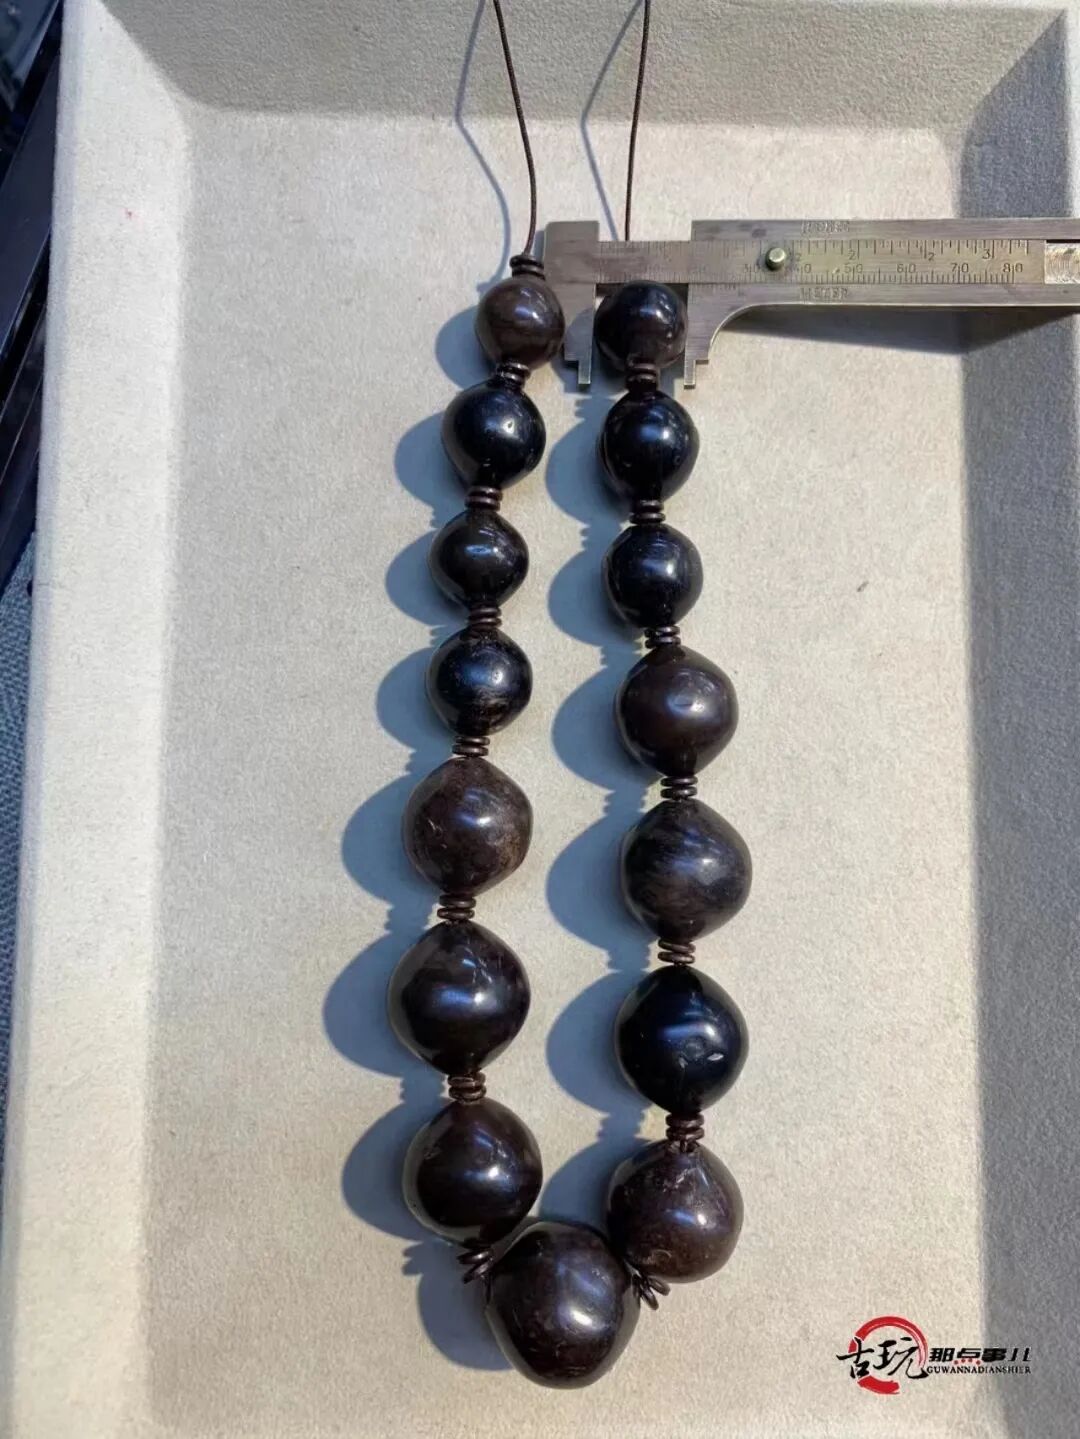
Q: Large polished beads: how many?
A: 15